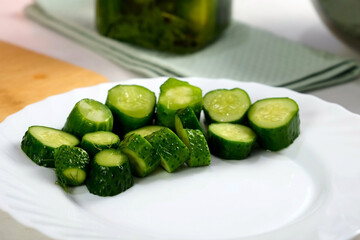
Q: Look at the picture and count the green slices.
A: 15